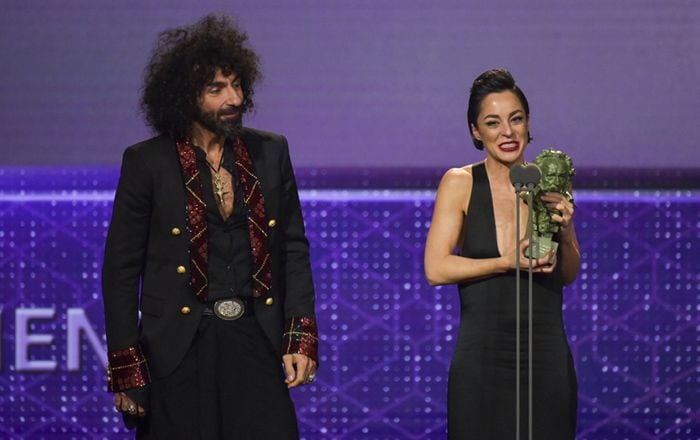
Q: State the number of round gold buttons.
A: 5